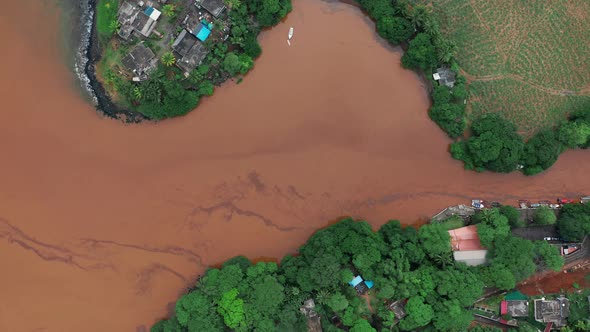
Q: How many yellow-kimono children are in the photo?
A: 0